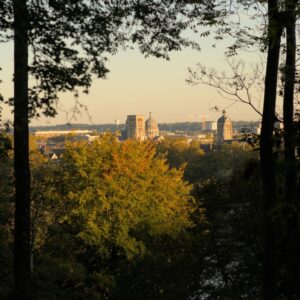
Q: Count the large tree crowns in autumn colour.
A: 1